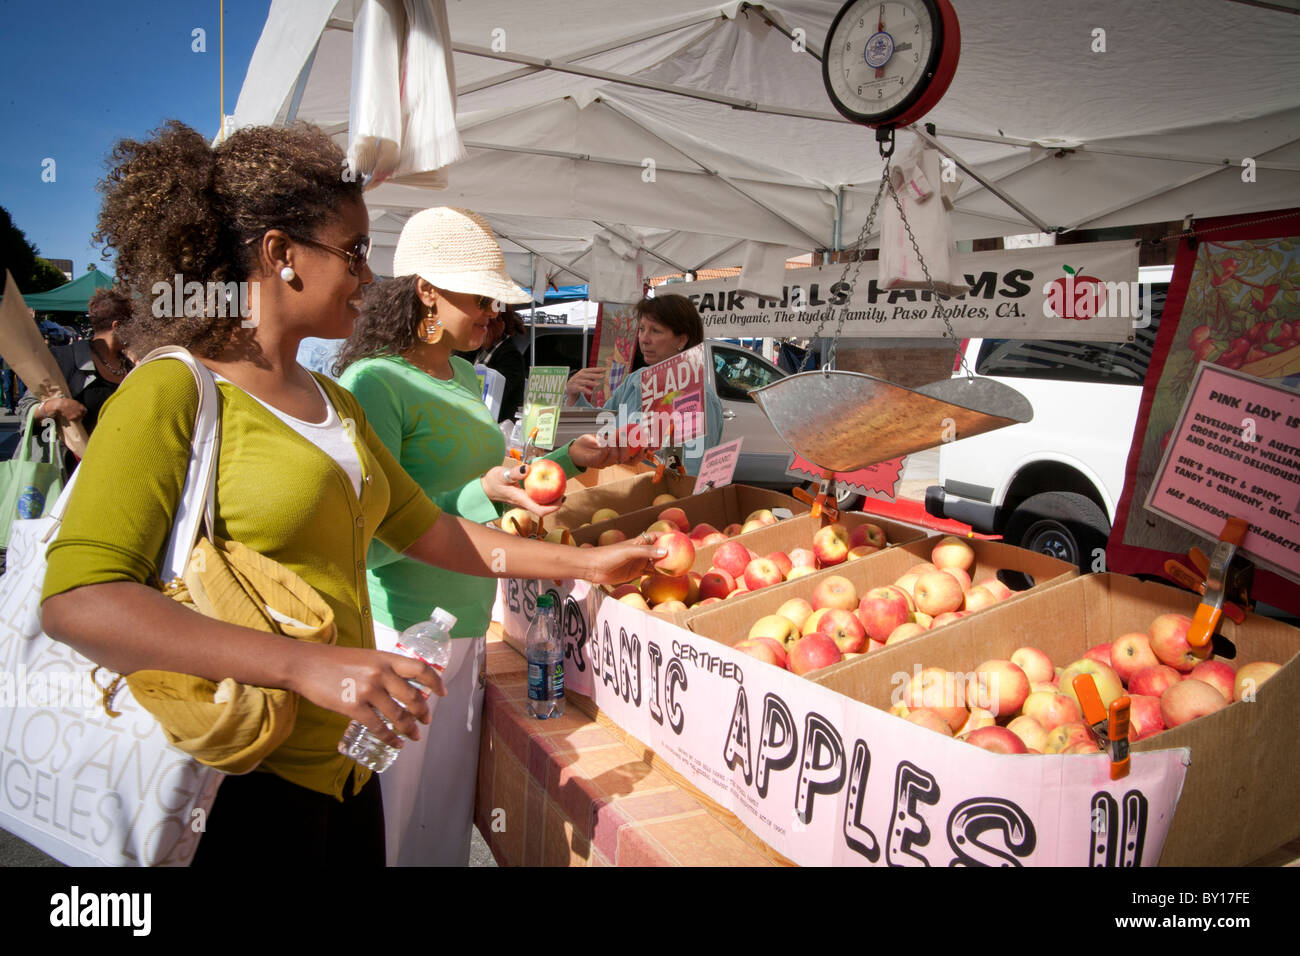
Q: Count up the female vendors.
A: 1